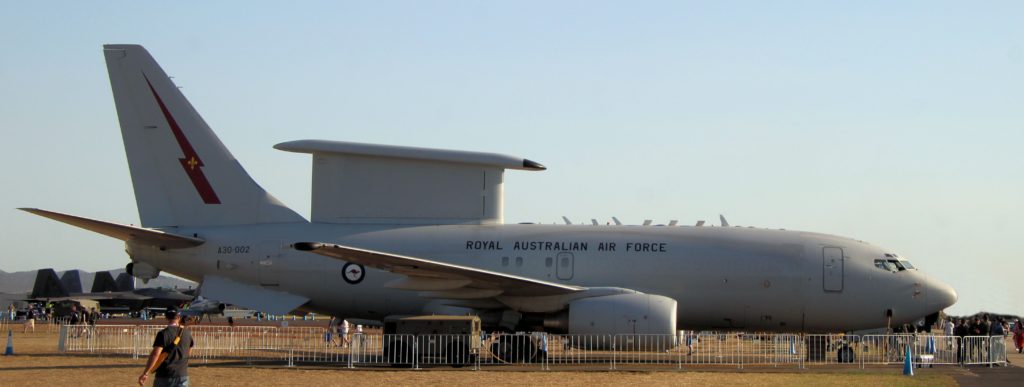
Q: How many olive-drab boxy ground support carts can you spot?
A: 1